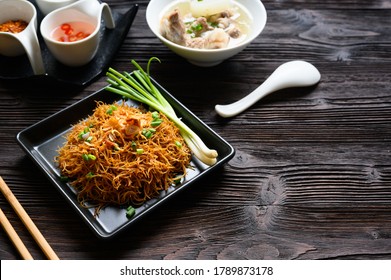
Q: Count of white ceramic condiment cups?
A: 3